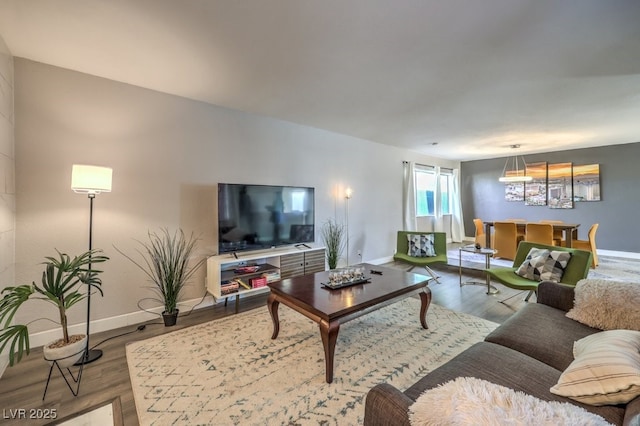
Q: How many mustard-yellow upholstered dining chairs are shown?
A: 6